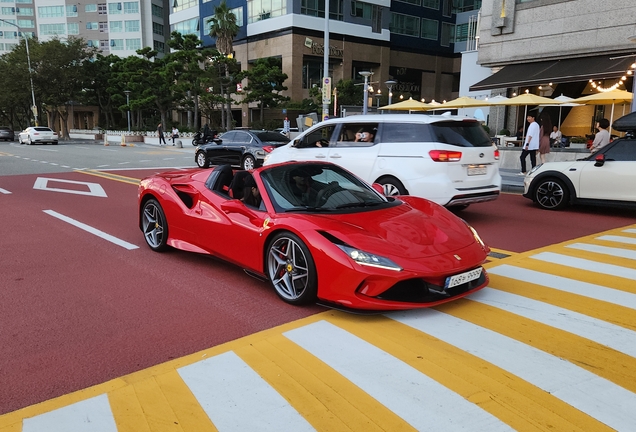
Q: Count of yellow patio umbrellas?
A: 4